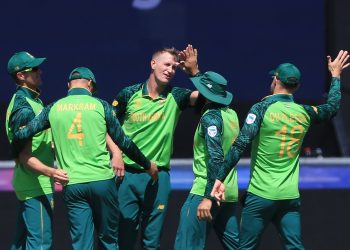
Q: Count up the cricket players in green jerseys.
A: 5